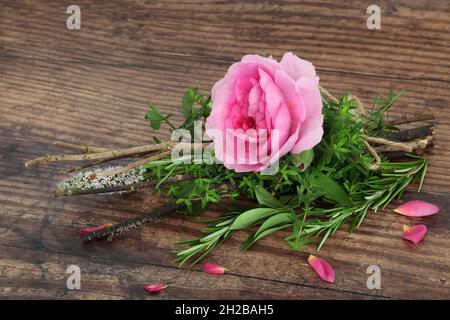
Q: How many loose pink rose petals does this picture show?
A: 6